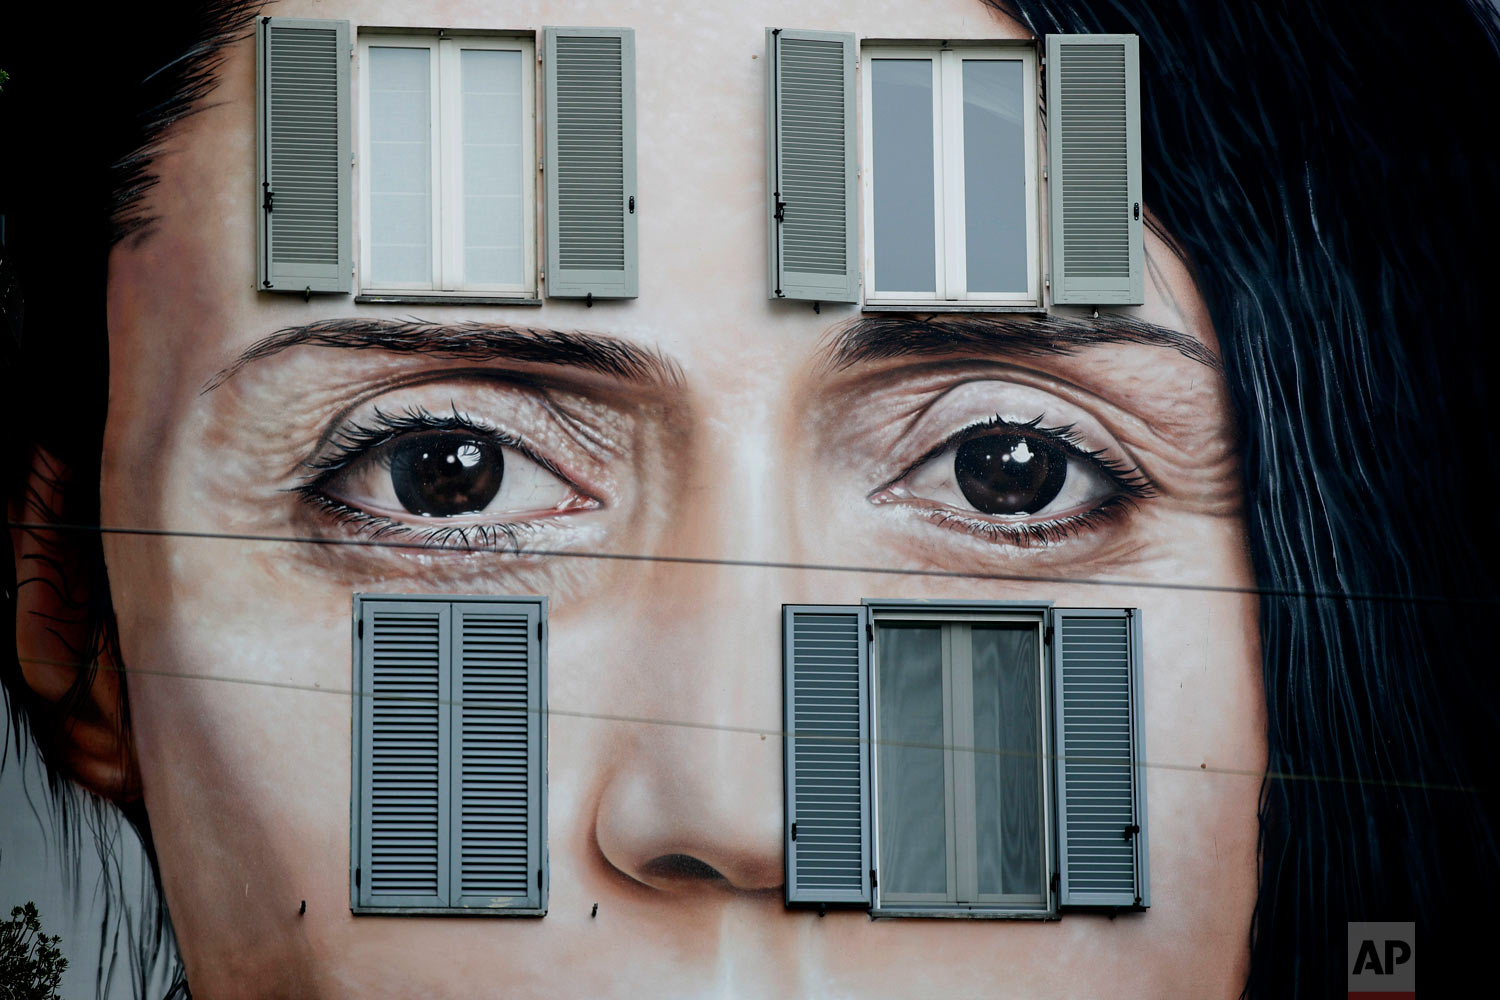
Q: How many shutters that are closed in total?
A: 2